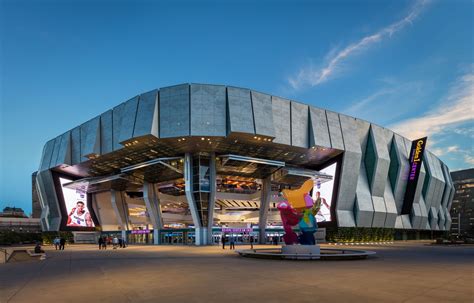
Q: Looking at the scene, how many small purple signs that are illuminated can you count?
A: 2